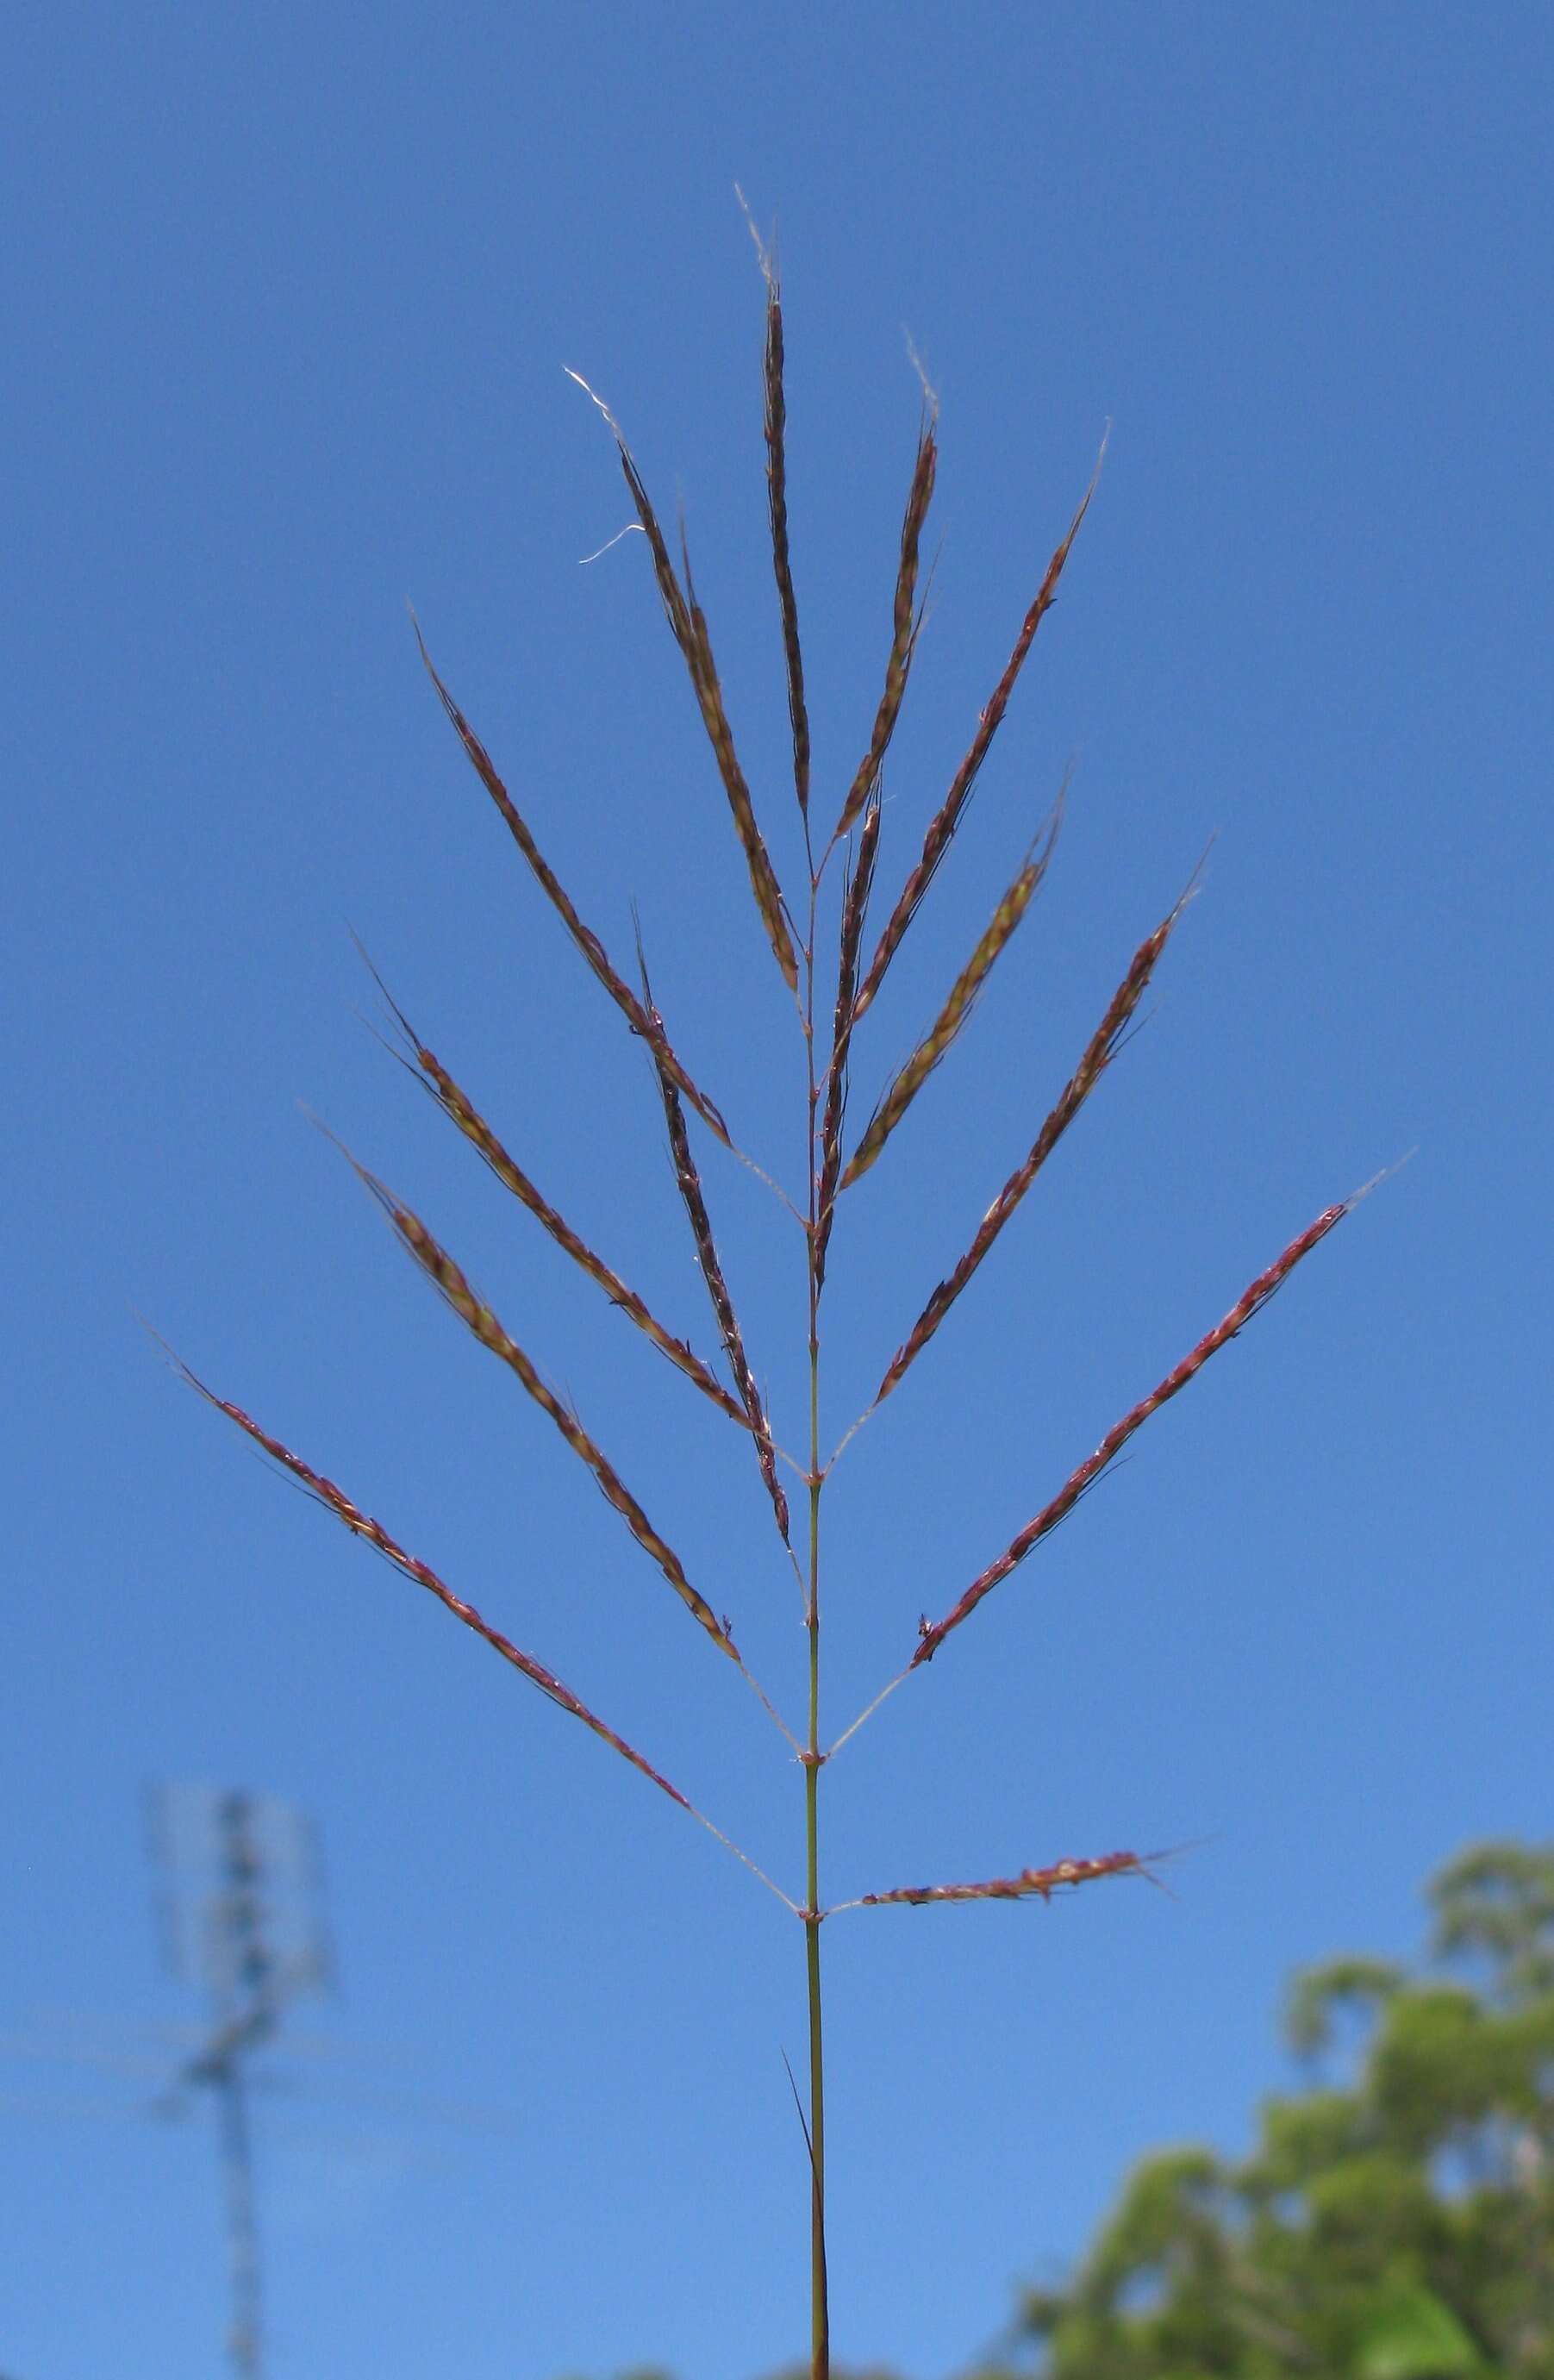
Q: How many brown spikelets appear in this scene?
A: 15